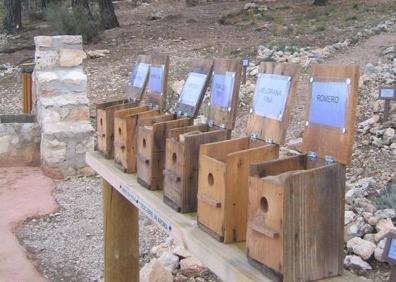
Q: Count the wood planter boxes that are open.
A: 6